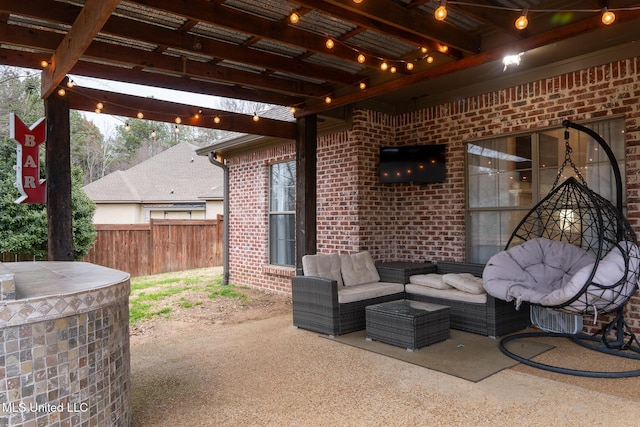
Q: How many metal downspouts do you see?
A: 1